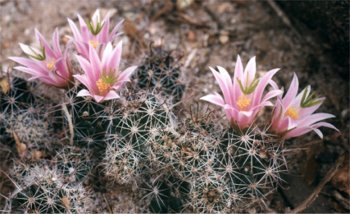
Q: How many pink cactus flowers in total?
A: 5